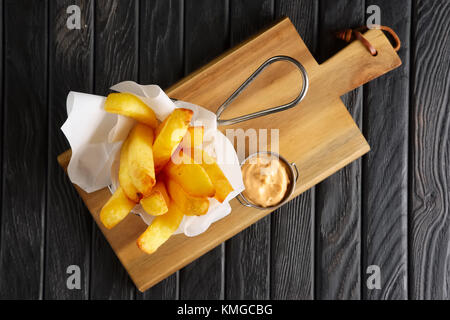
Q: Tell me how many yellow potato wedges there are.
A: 11